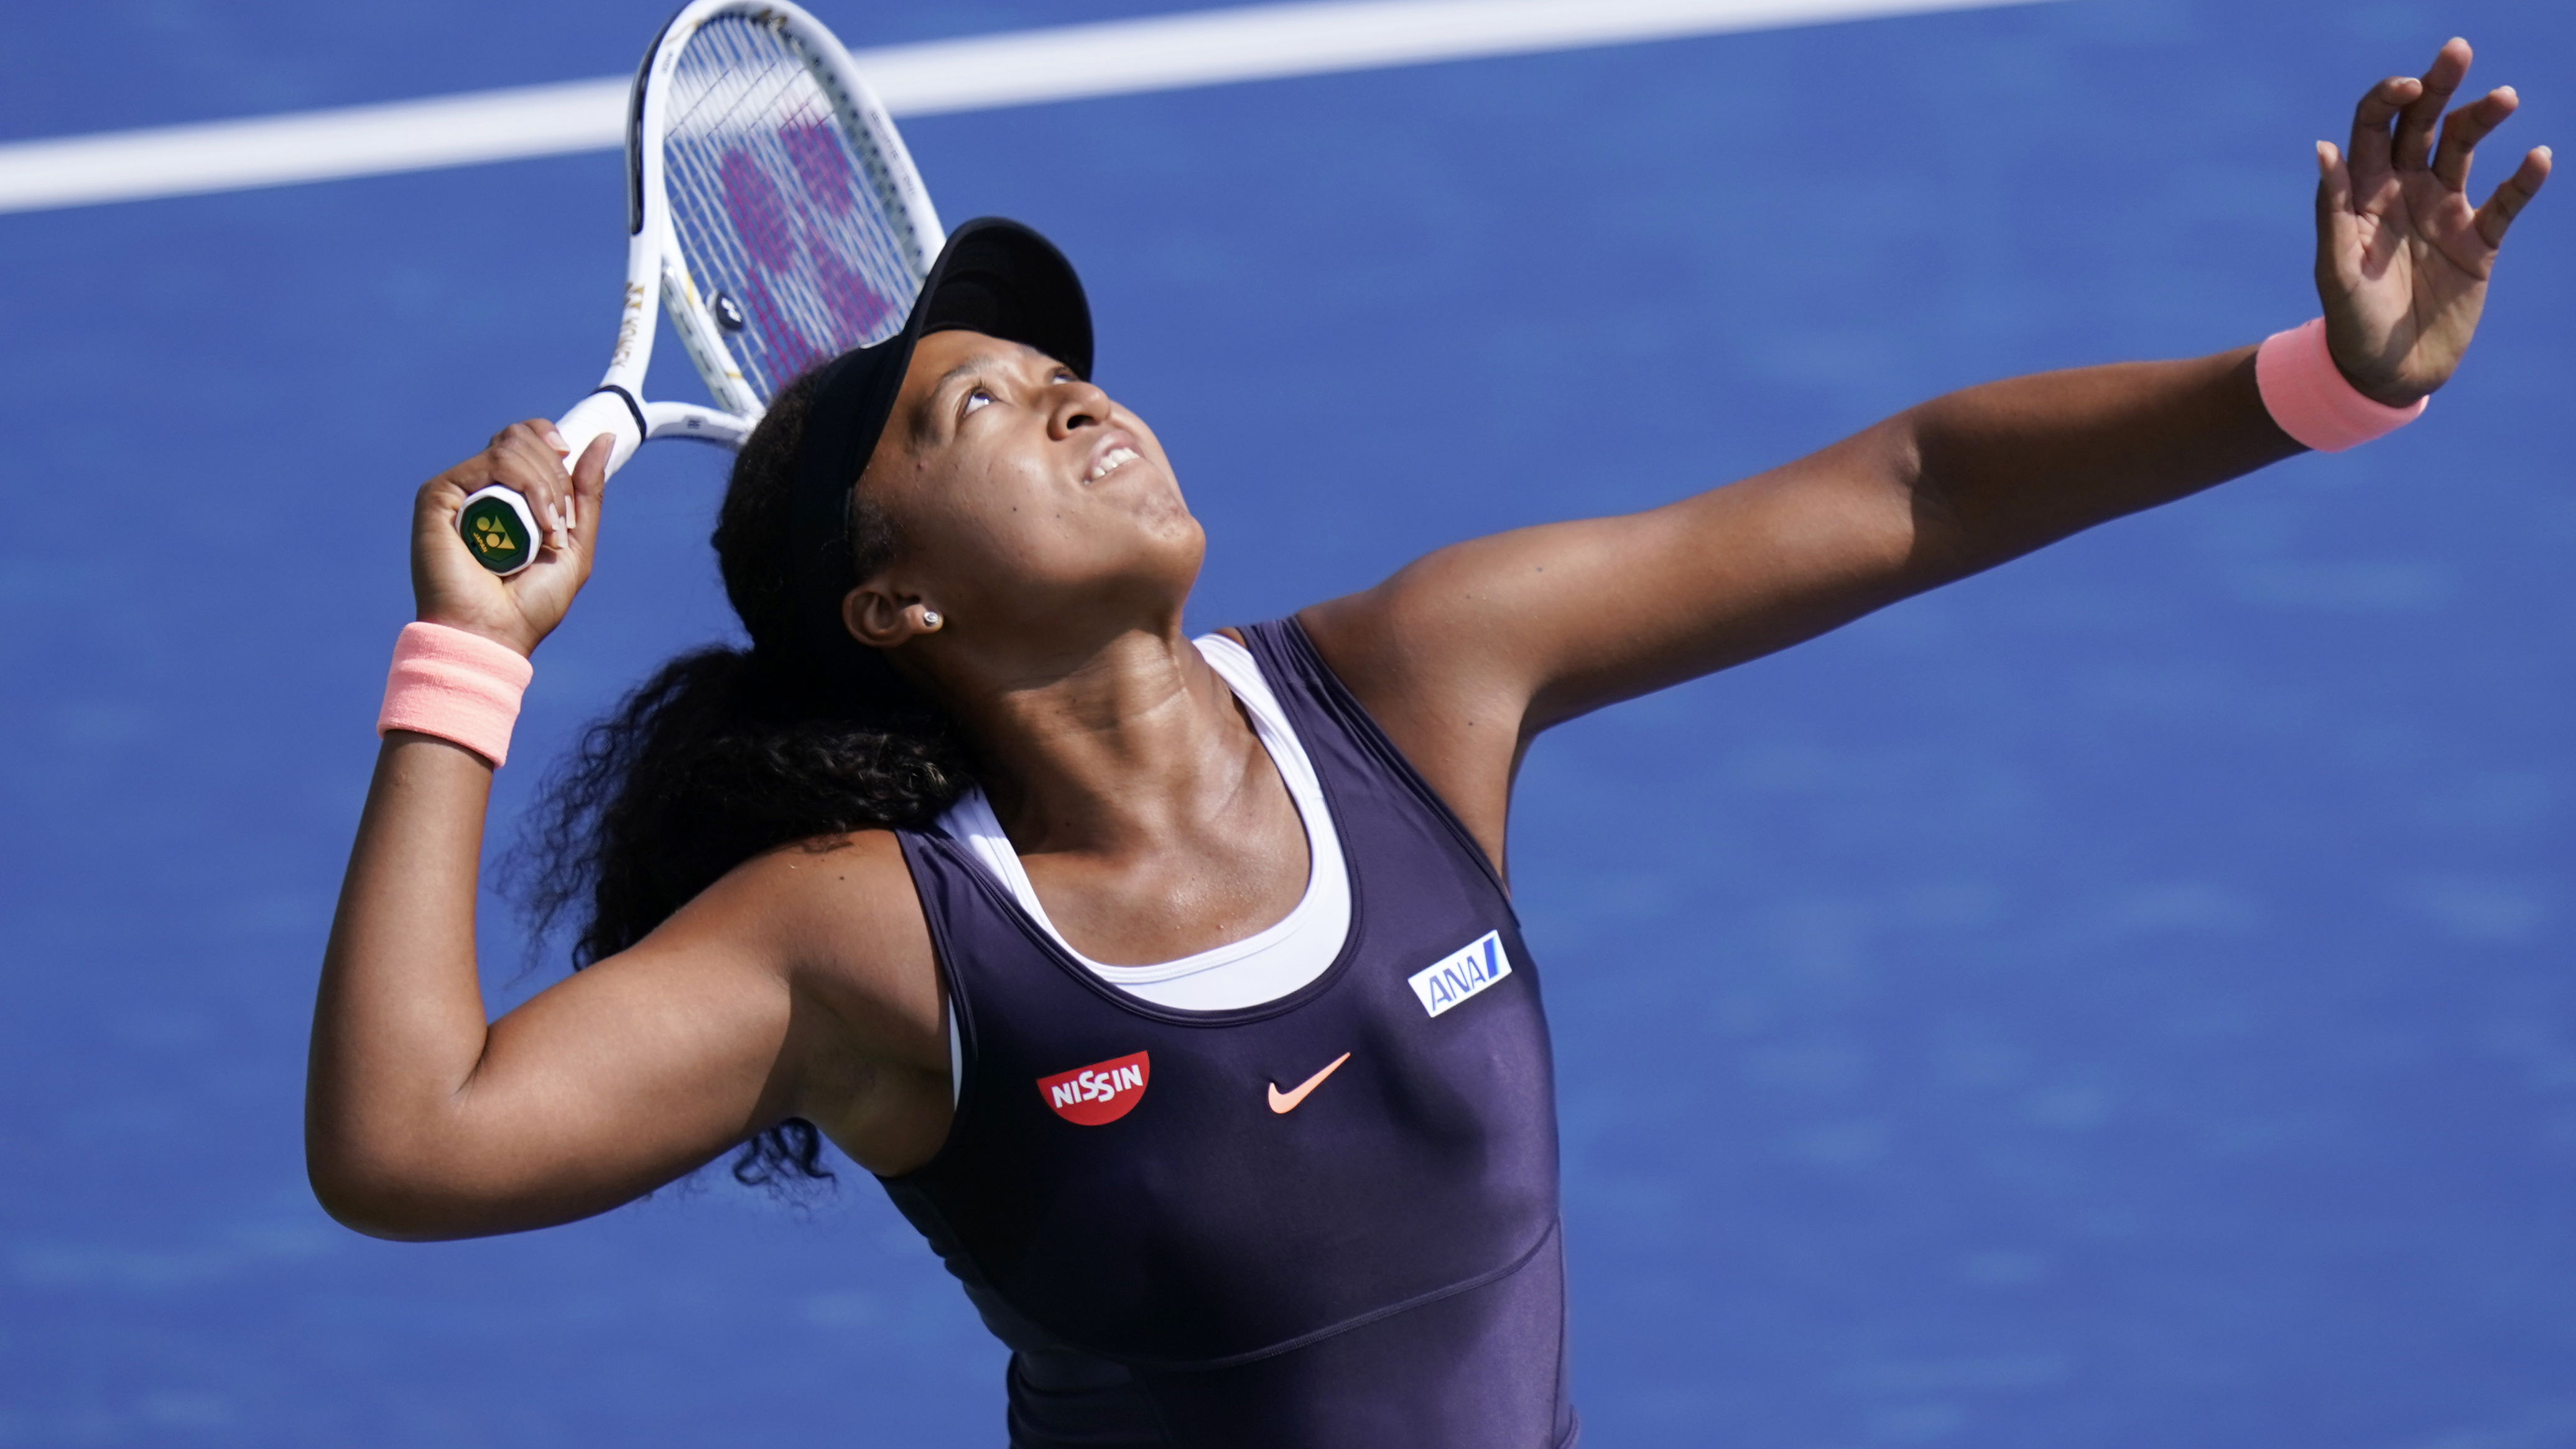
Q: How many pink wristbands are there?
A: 2